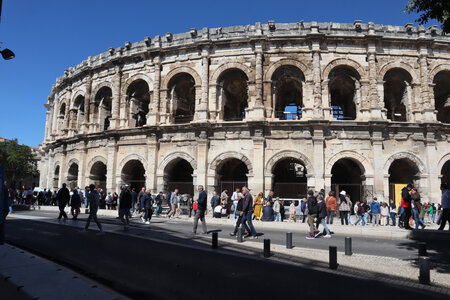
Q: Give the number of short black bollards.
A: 8